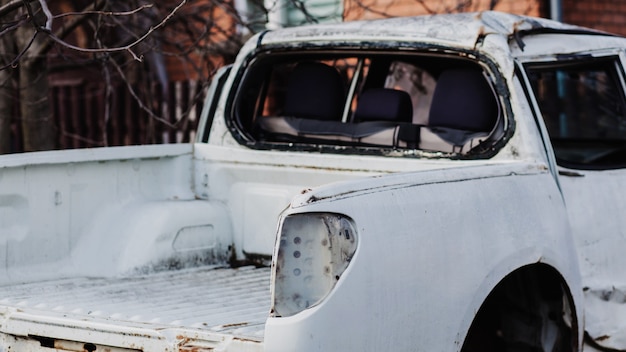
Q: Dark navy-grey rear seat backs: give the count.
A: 3